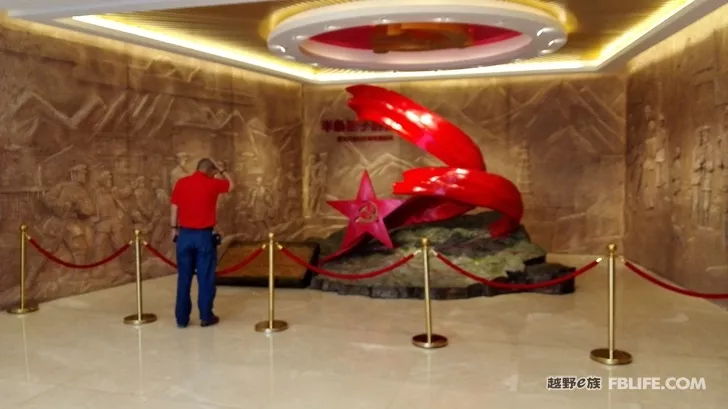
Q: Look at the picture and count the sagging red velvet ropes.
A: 5